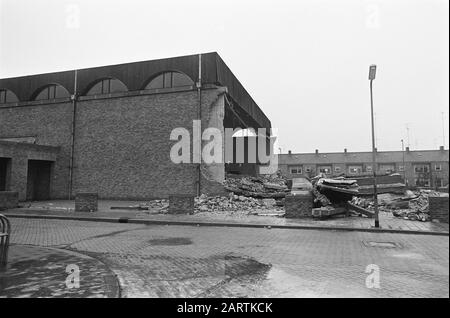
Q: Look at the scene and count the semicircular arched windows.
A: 4